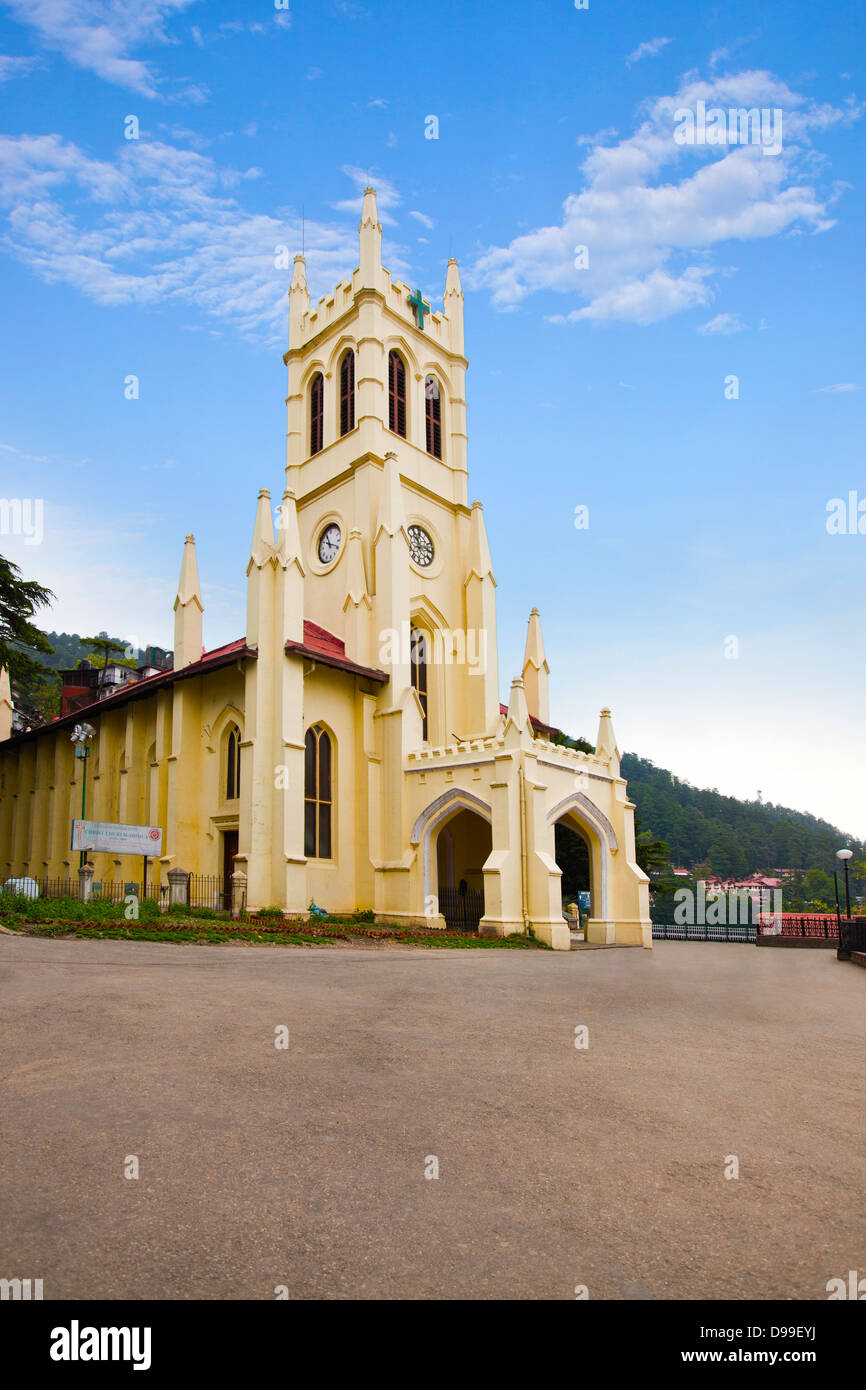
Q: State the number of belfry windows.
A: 4